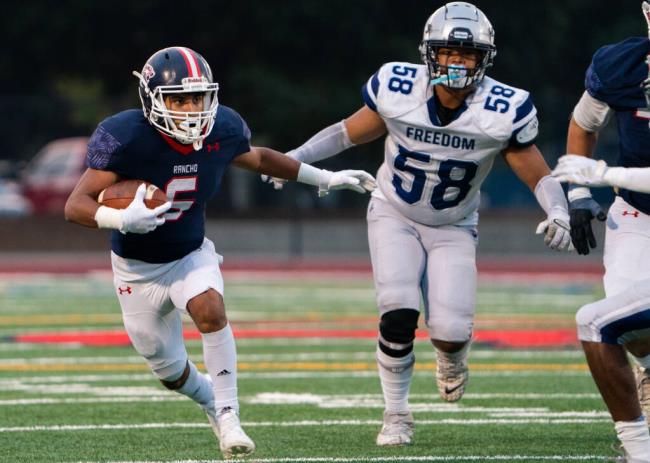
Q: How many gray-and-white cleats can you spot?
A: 2